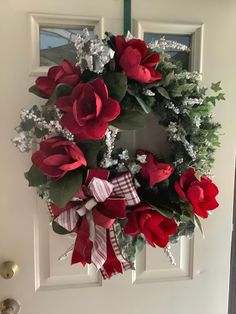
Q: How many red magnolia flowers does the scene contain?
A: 7